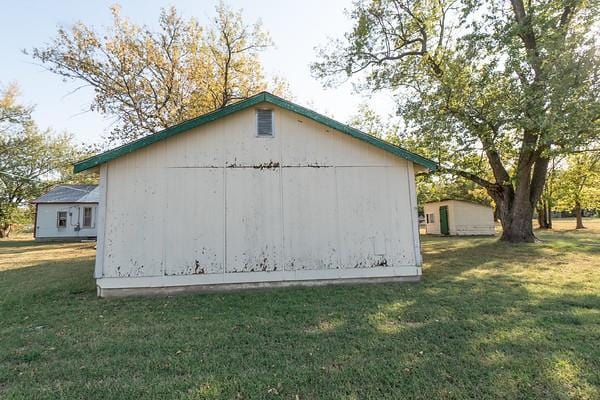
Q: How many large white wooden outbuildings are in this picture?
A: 1